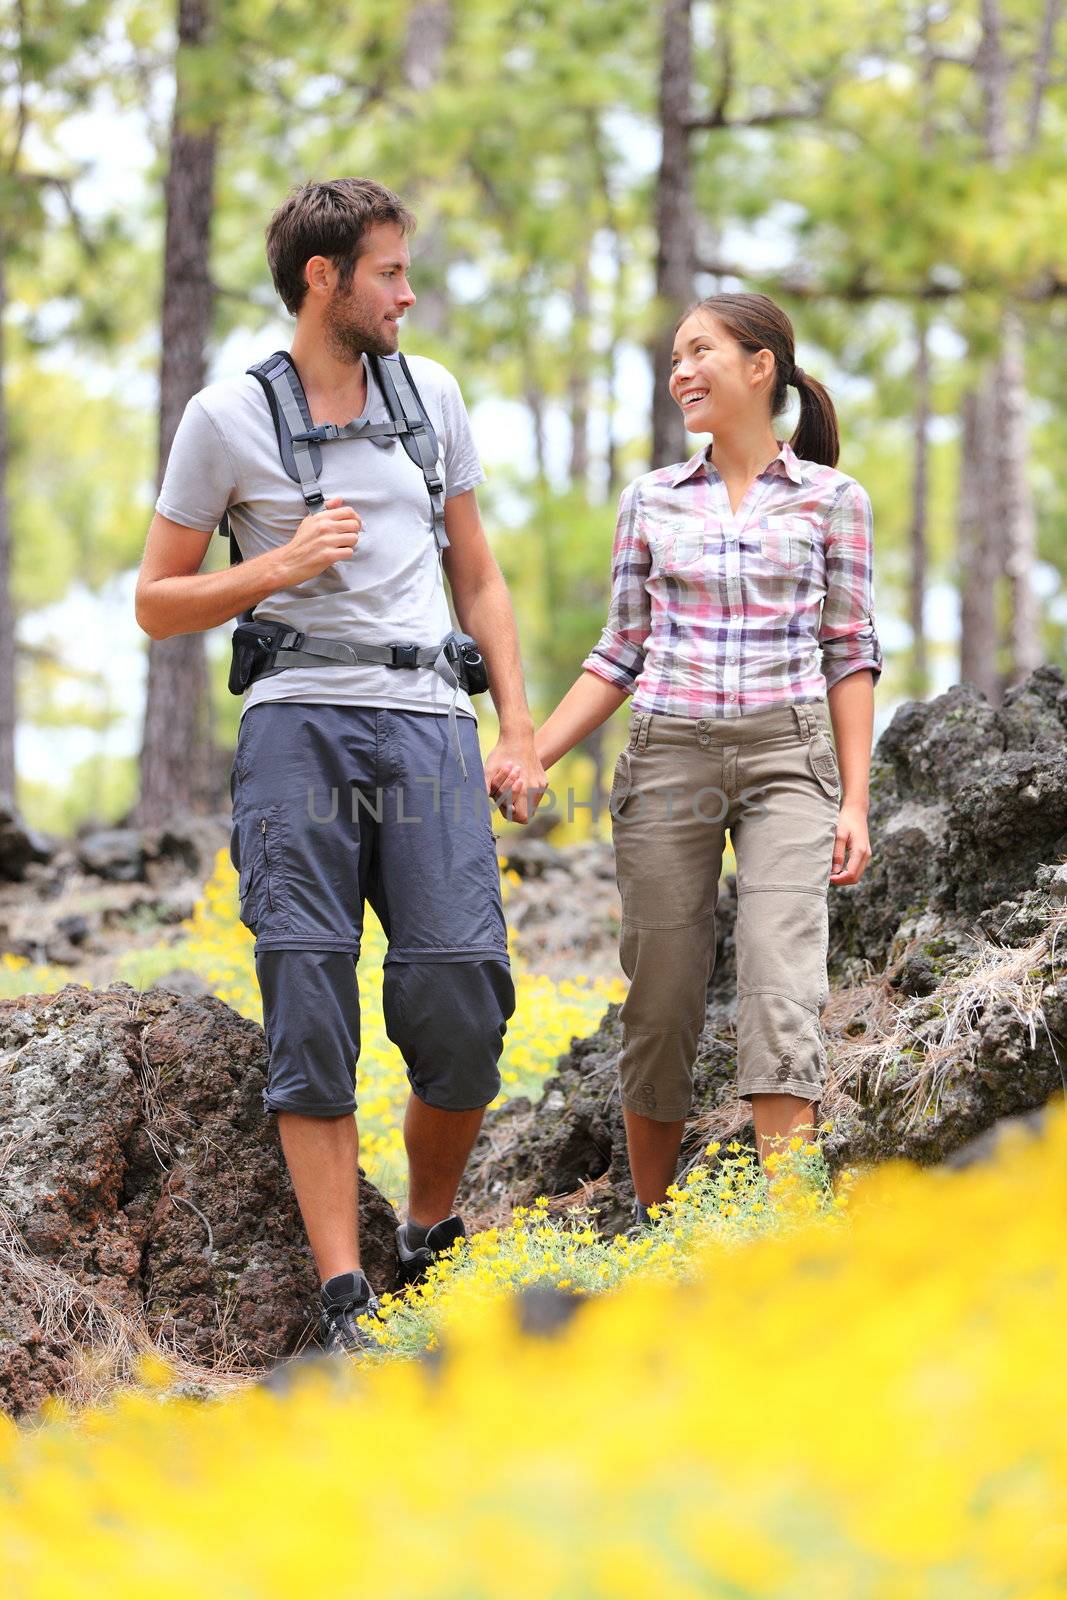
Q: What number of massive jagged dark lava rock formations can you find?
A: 2